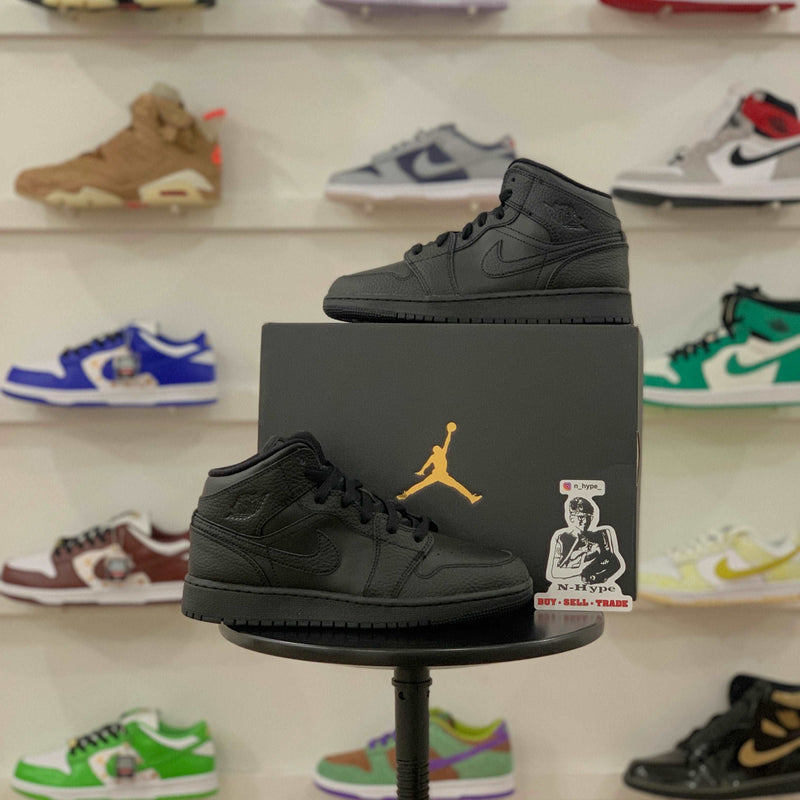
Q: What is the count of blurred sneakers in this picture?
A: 13